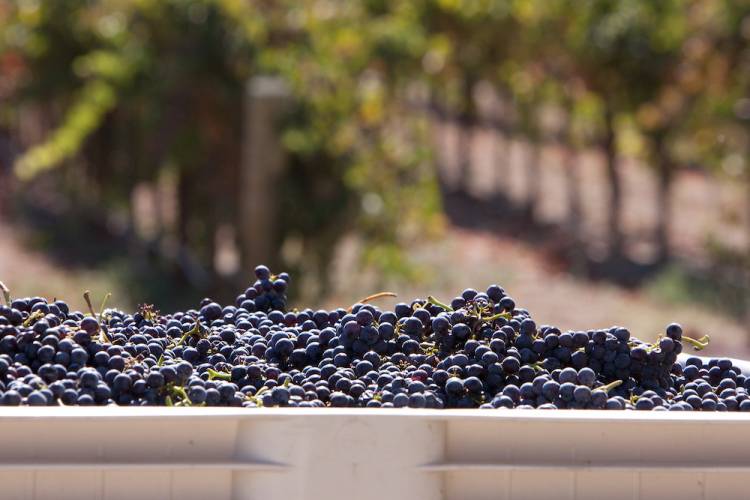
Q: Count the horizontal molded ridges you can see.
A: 2